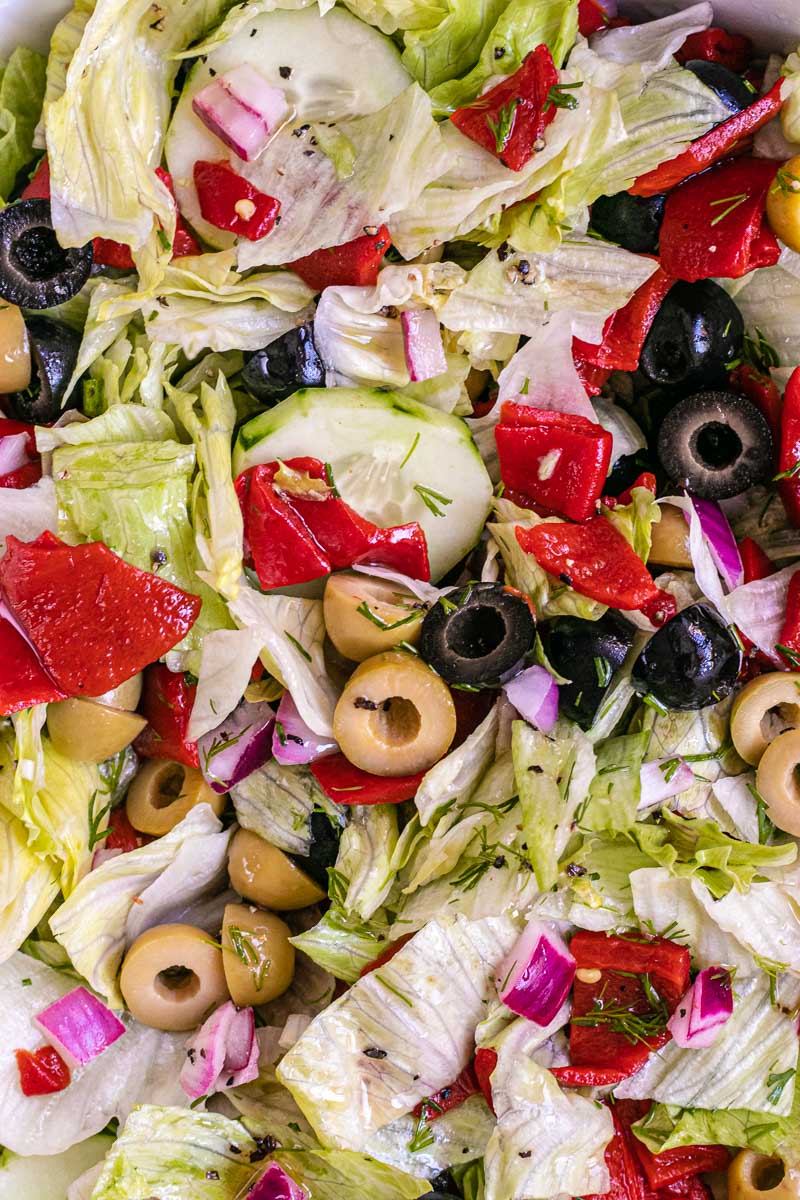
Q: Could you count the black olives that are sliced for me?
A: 3